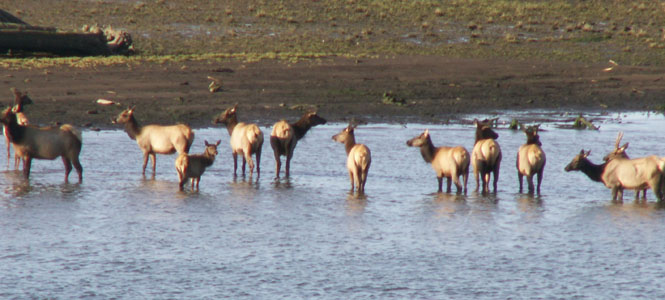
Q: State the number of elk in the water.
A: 12